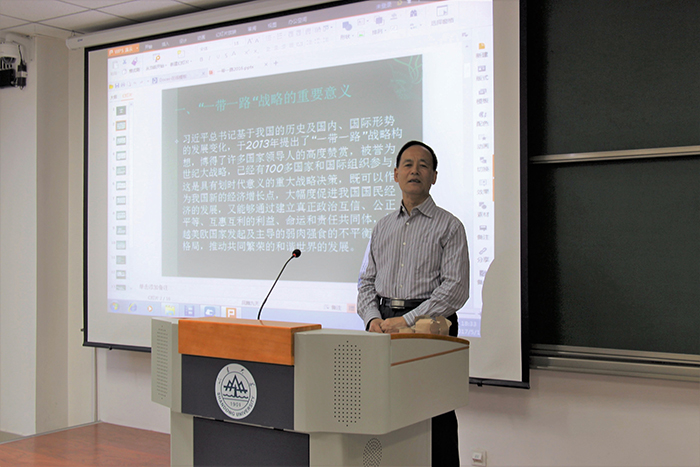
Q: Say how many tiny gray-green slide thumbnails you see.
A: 13